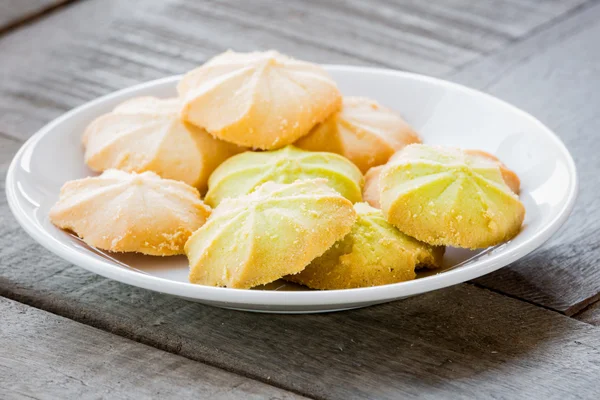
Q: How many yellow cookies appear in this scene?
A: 4